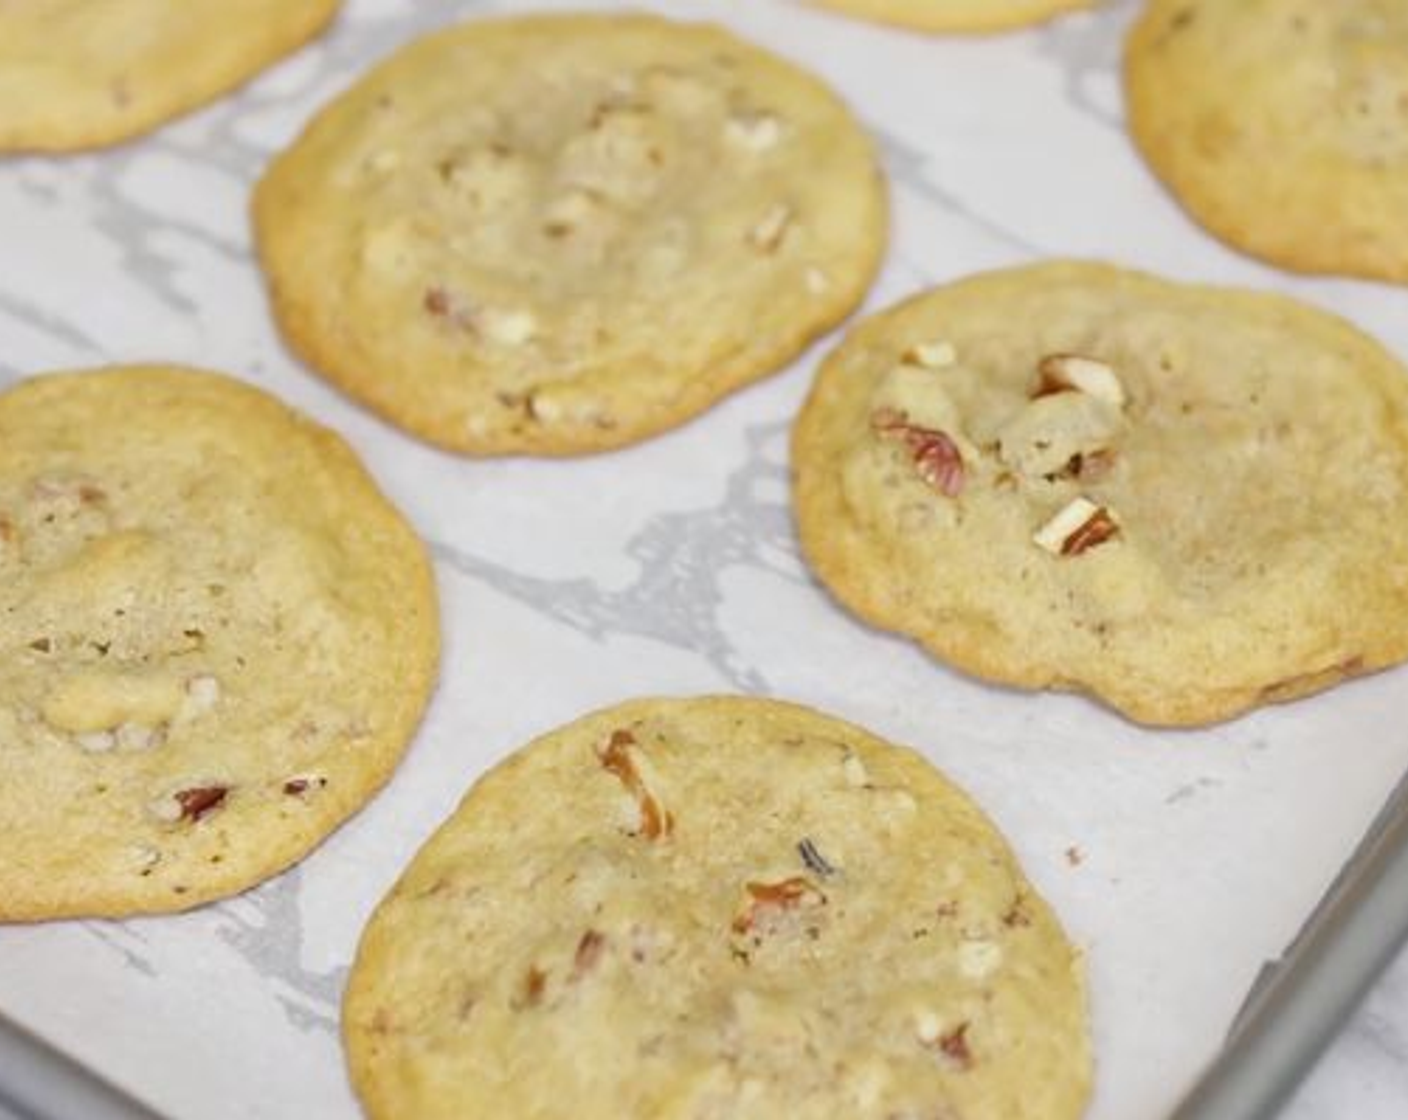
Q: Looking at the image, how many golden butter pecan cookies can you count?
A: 7